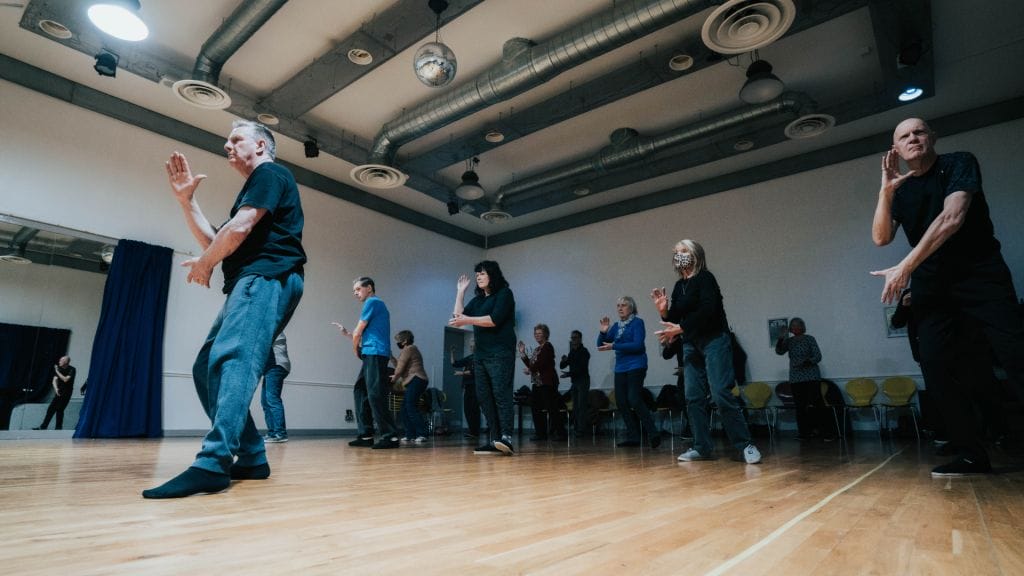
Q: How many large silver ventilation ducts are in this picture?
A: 3